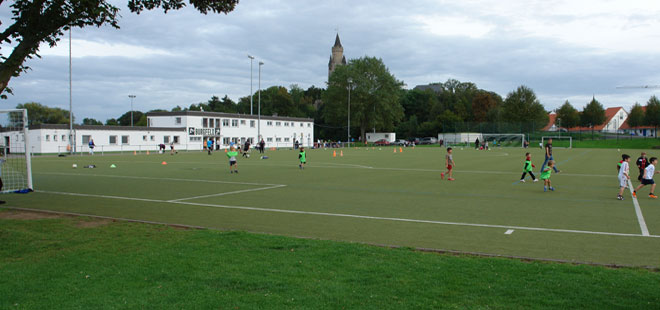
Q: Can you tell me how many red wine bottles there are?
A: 0